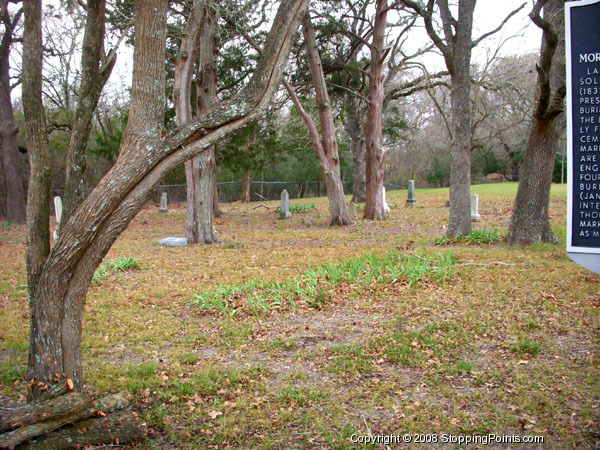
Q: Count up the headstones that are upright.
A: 6